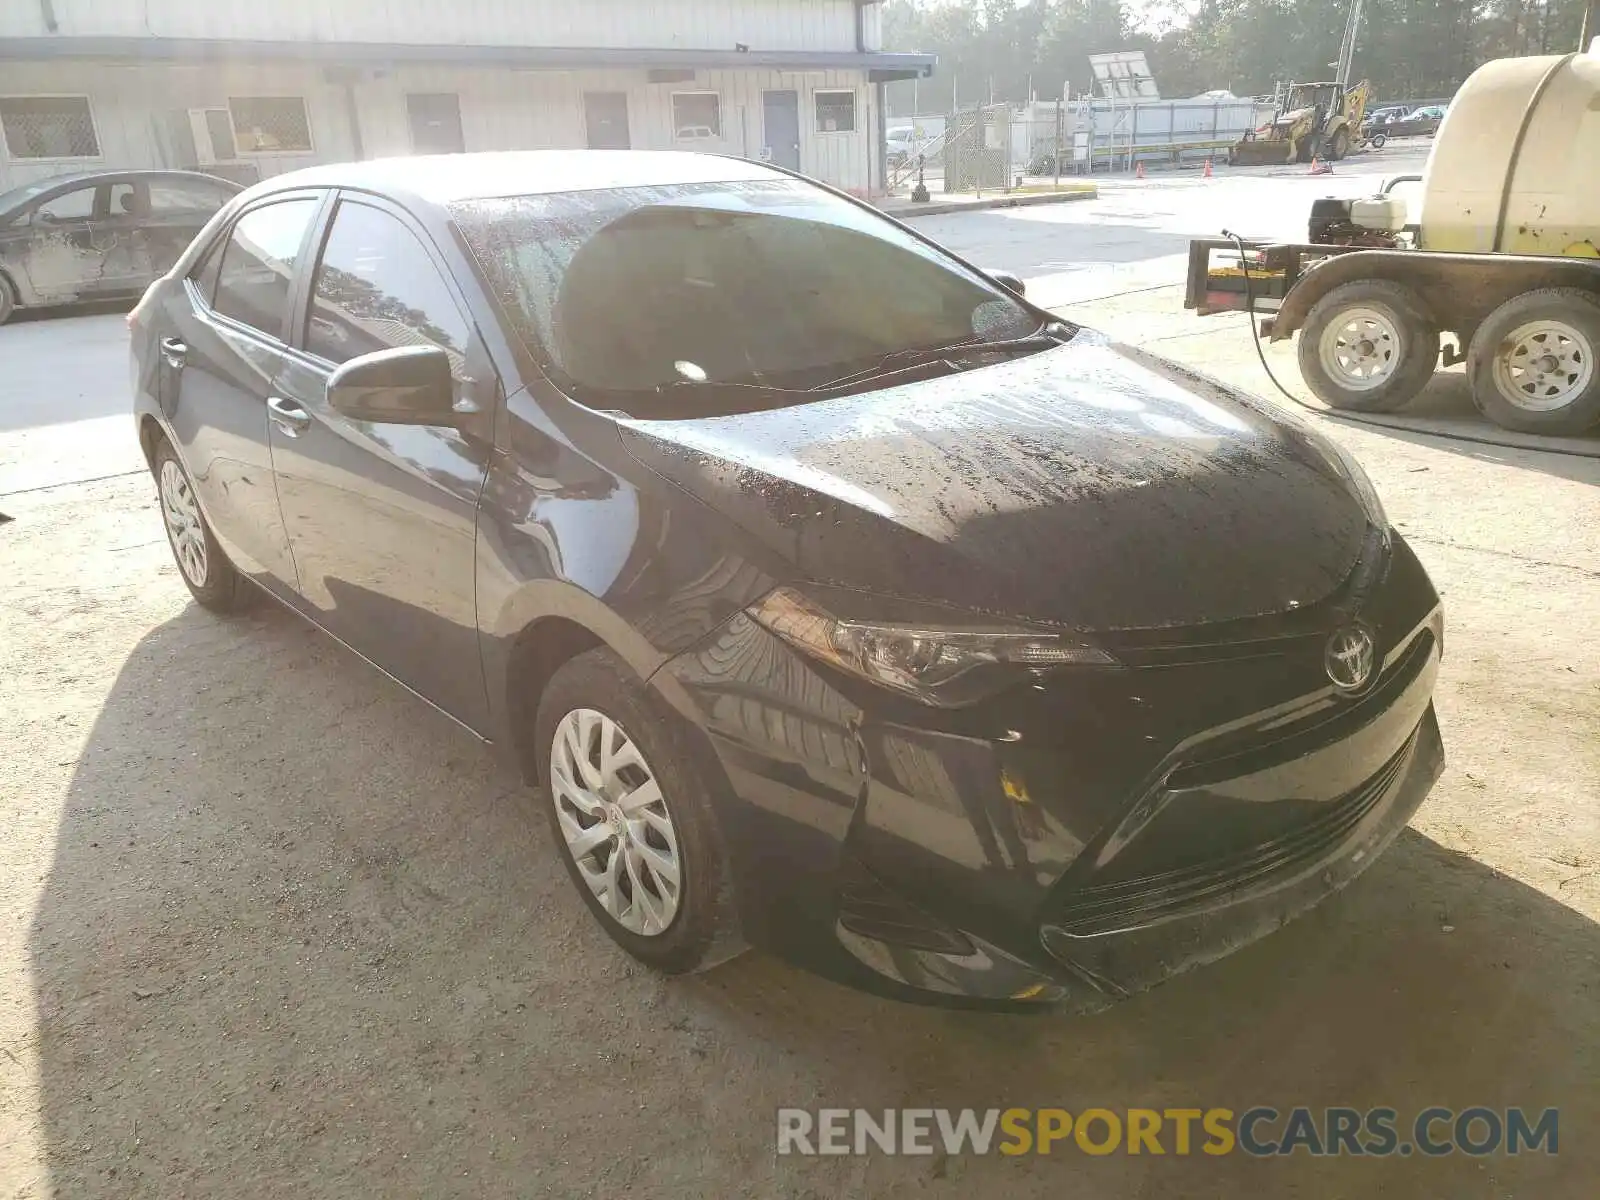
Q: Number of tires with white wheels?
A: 2